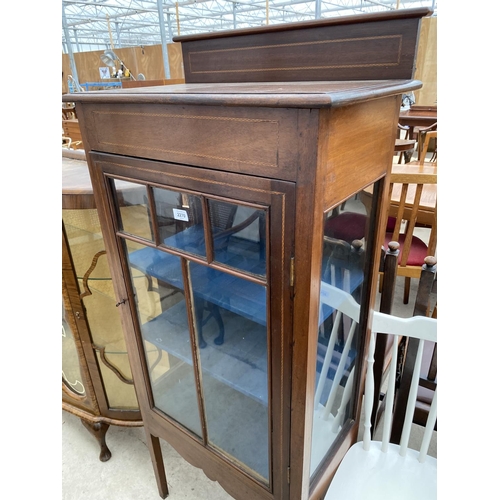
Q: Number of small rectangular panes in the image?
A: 3